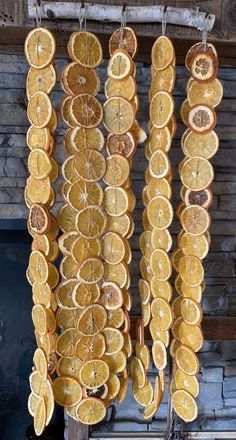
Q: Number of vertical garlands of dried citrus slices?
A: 5